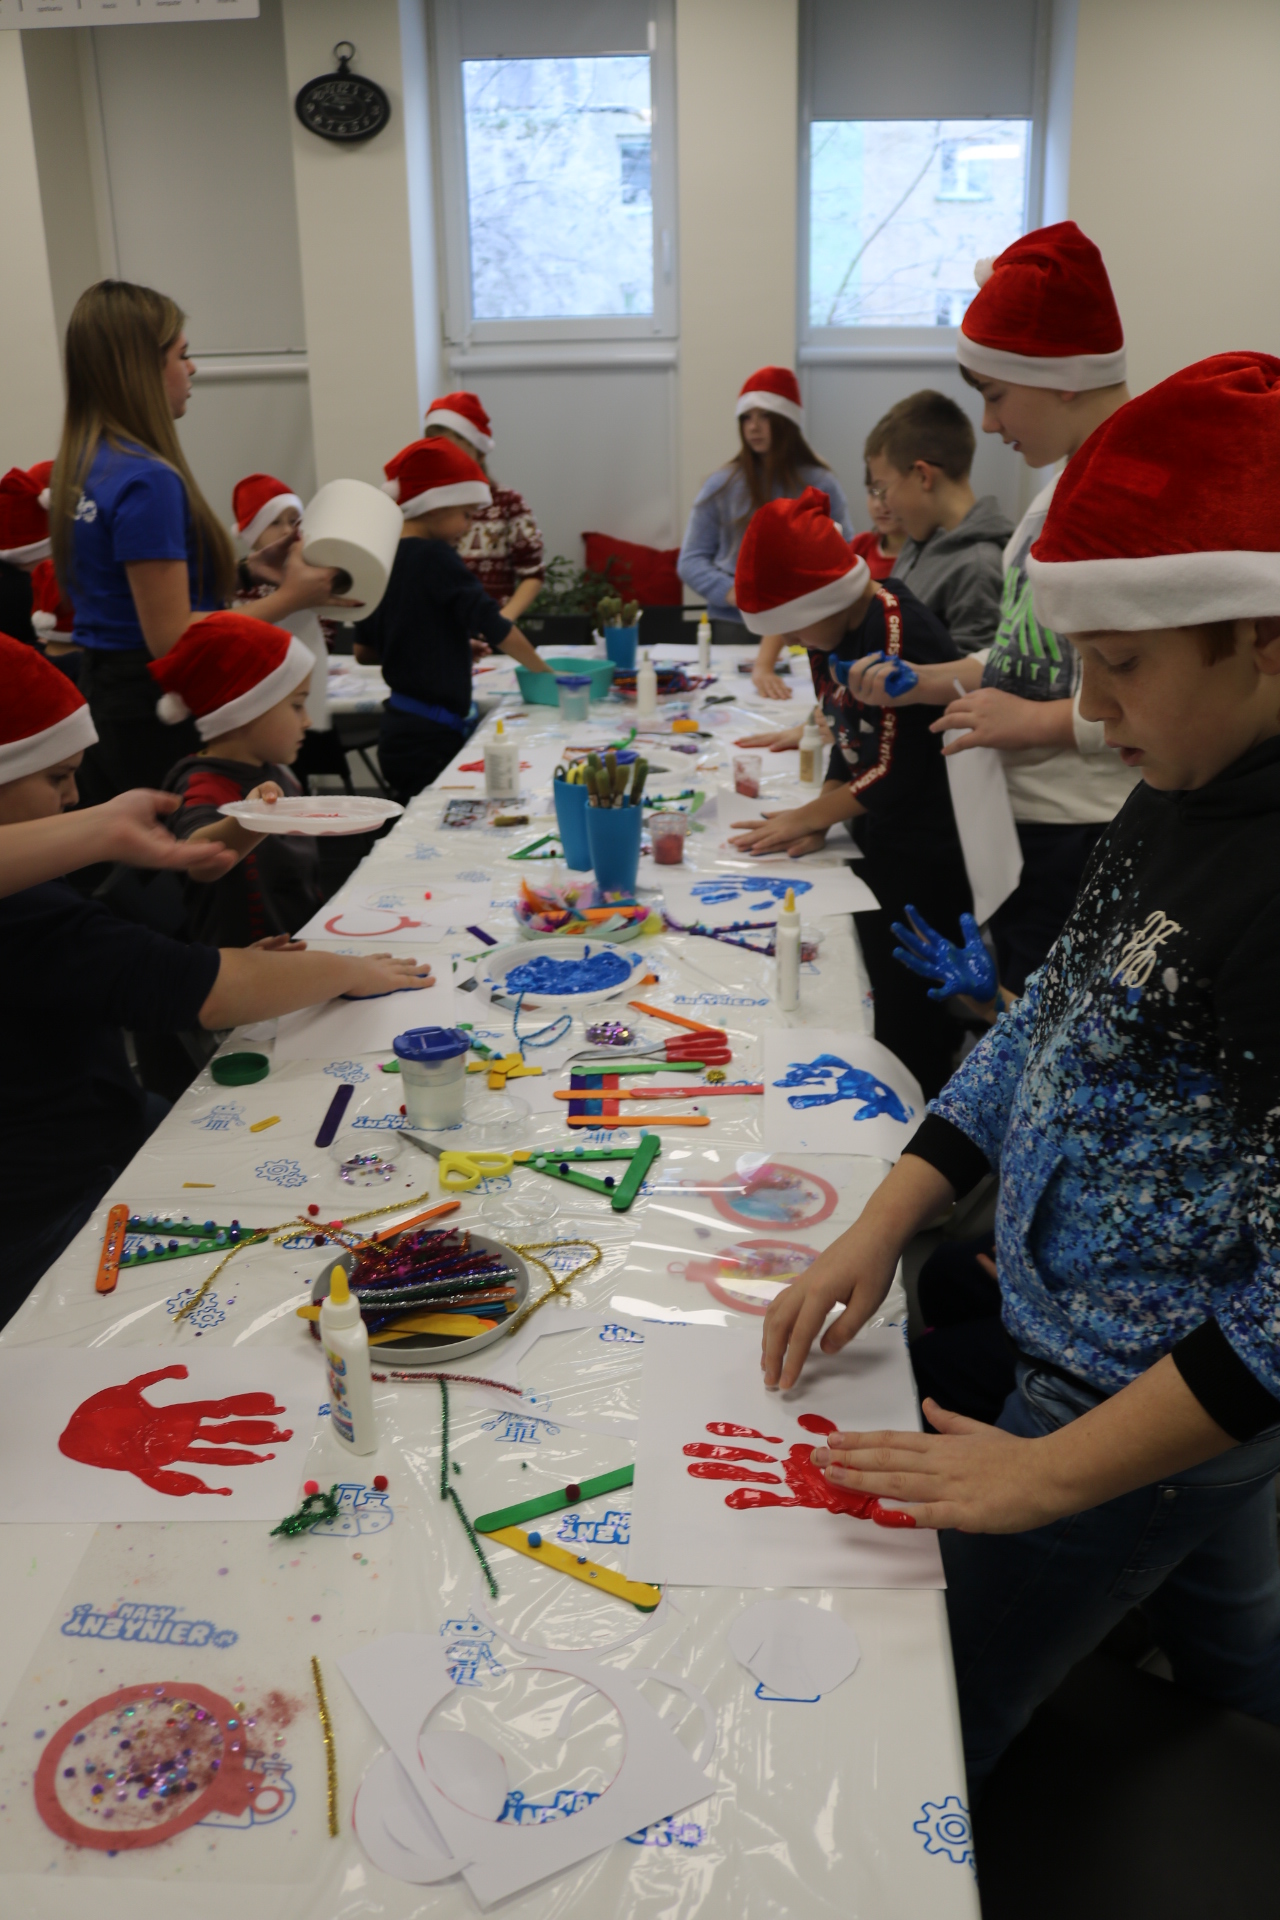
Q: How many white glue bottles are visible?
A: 6